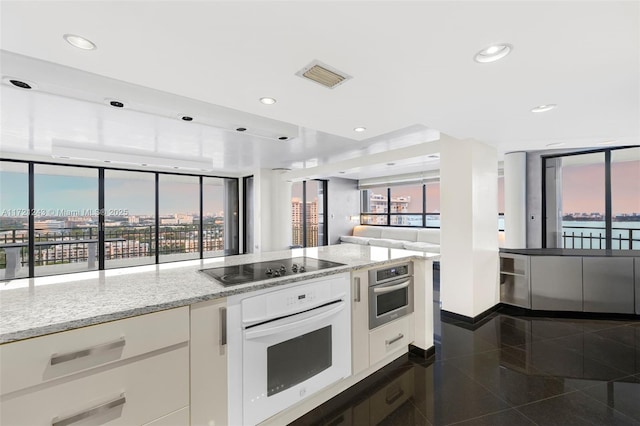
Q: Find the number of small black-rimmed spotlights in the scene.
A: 5